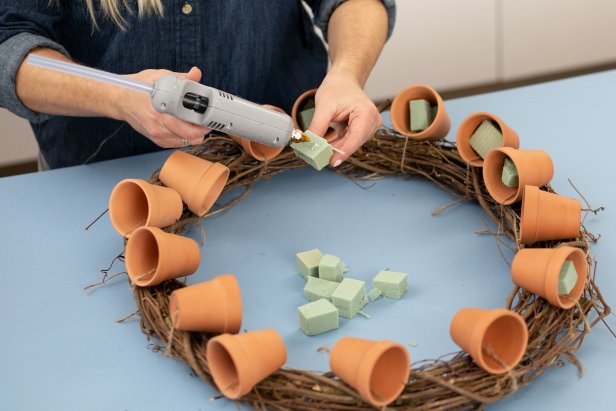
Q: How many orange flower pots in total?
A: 14